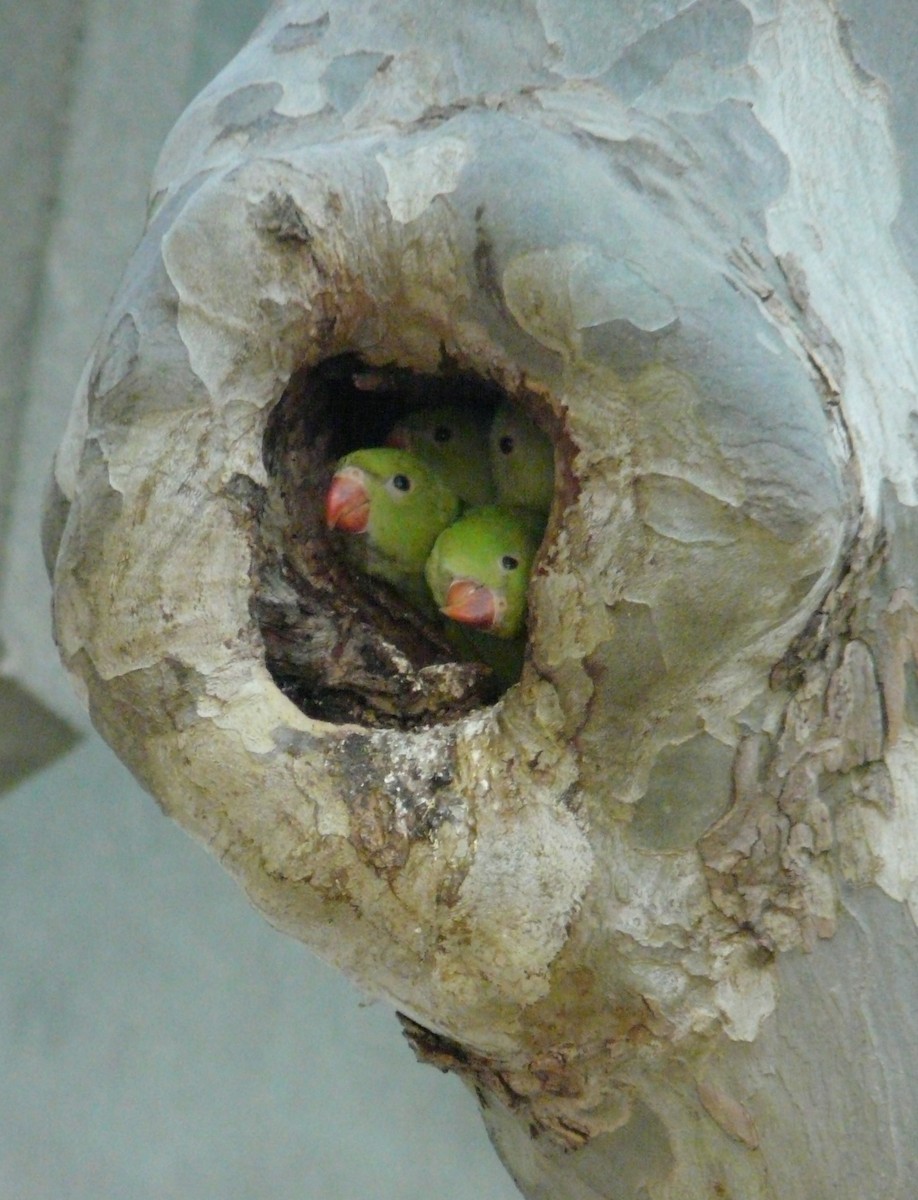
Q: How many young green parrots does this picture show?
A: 4